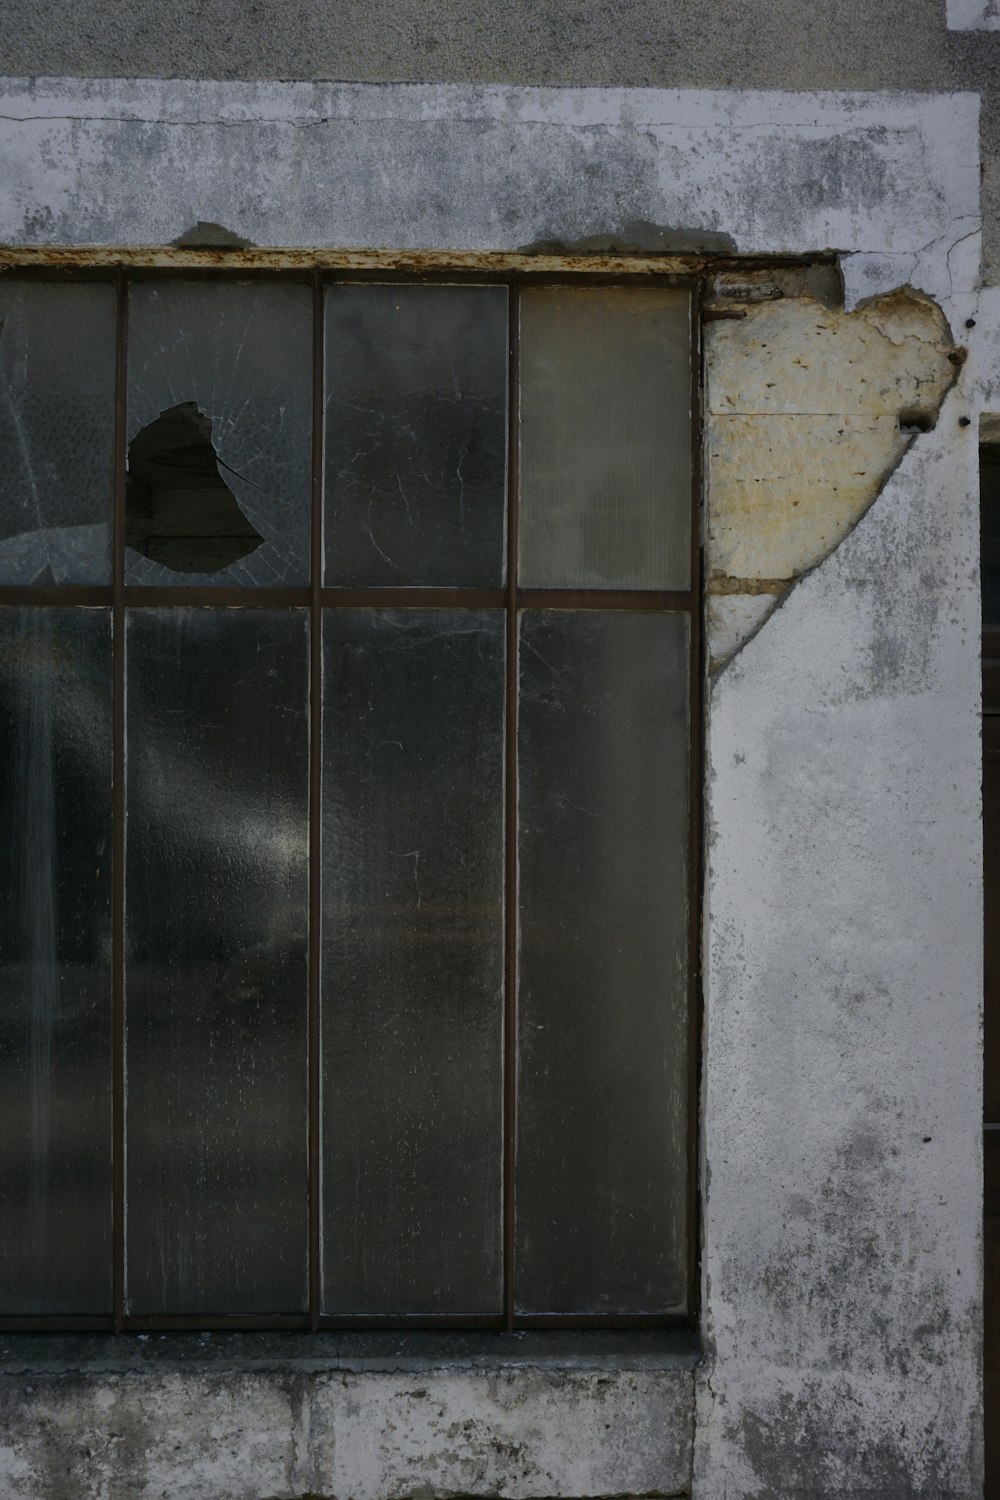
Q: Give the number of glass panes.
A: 8